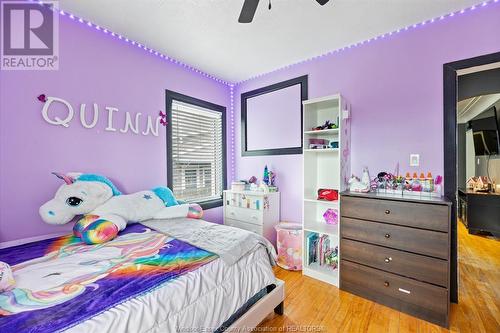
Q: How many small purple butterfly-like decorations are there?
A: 3